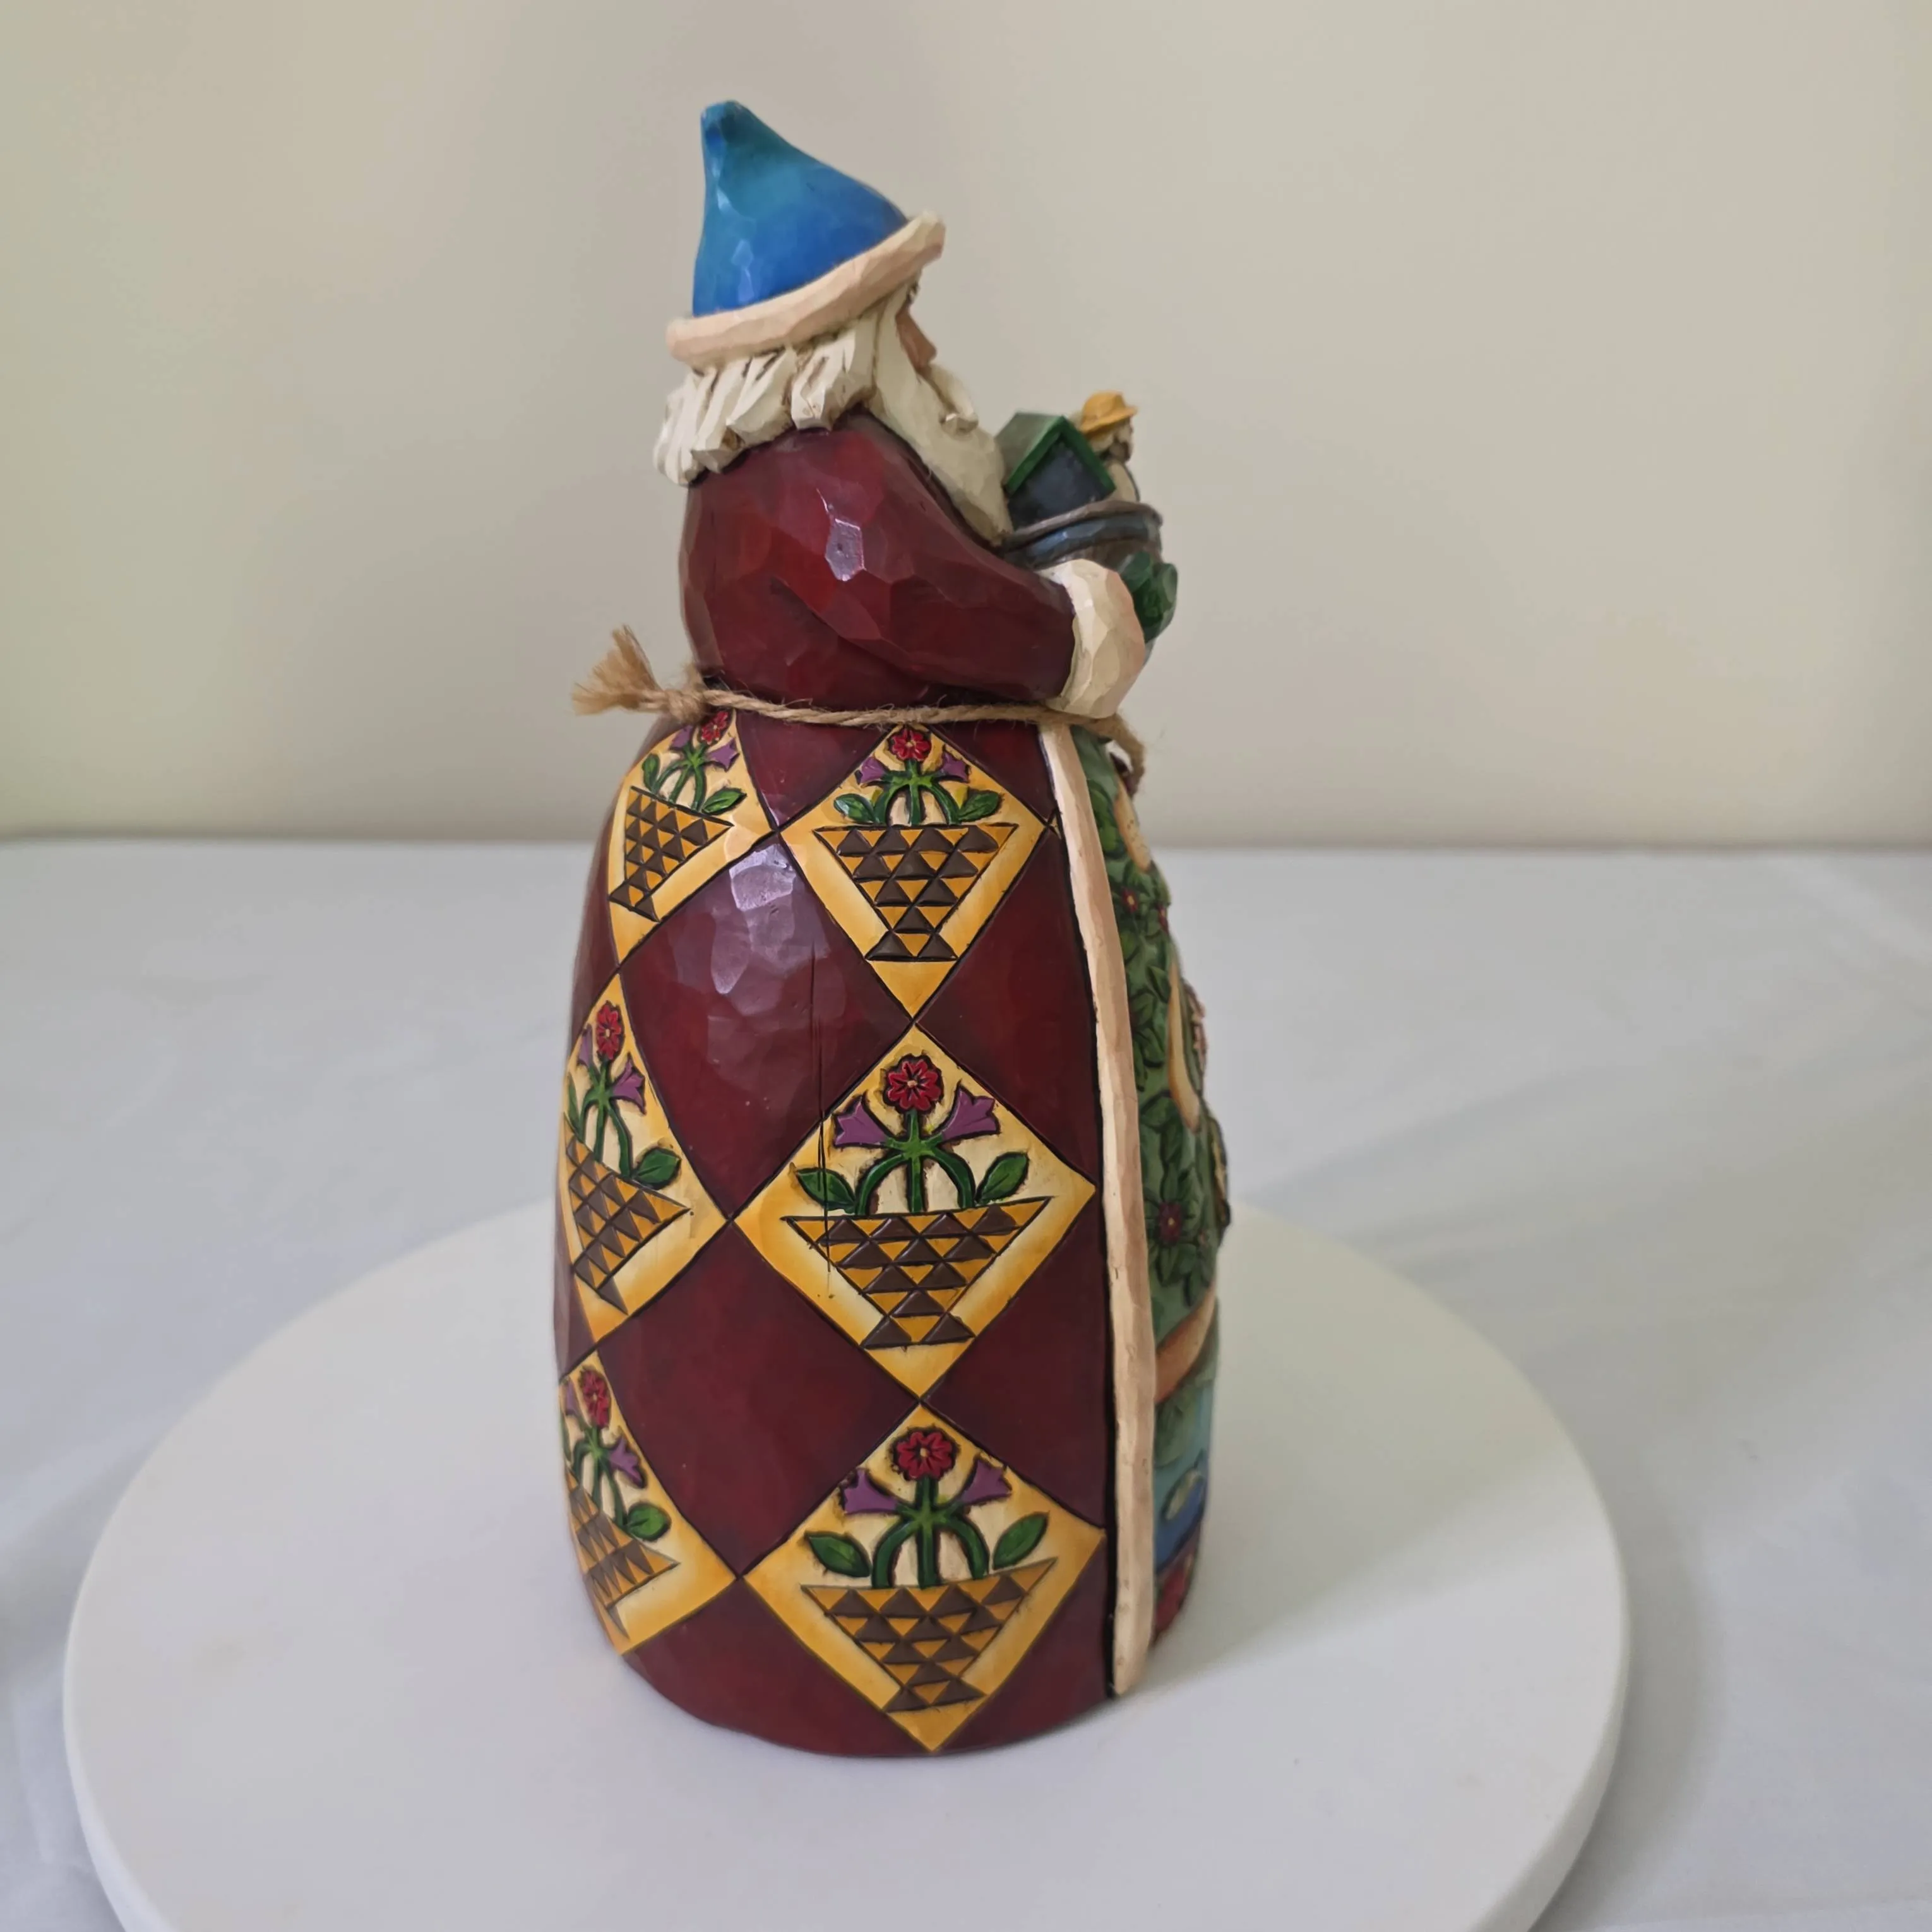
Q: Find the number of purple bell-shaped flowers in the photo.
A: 12